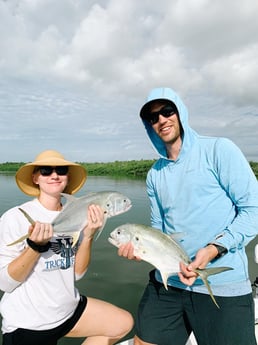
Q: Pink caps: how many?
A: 0